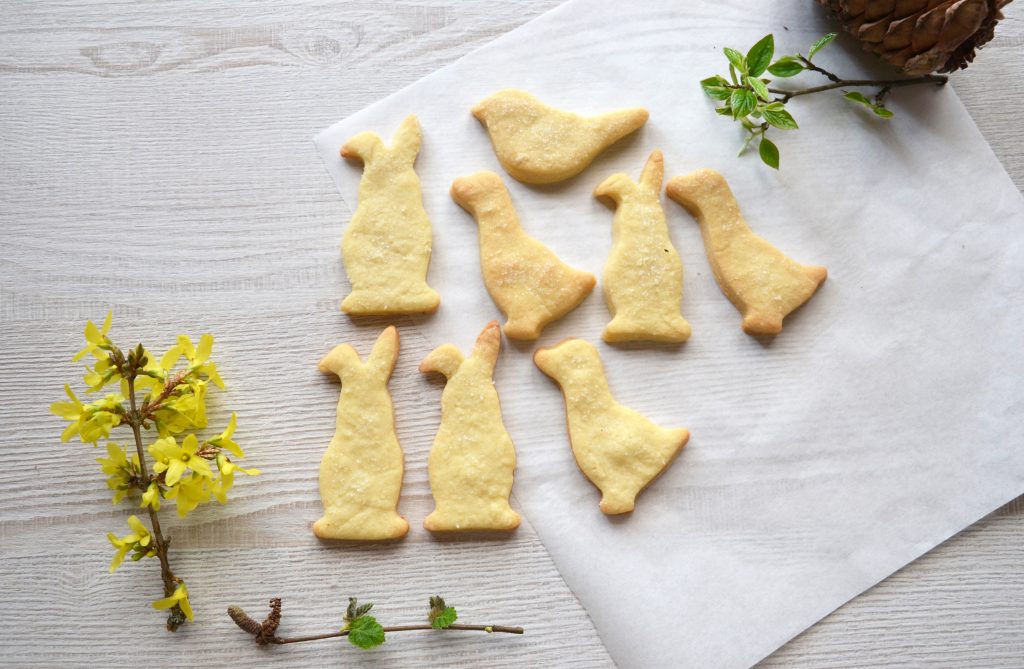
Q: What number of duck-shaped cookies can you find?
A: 3